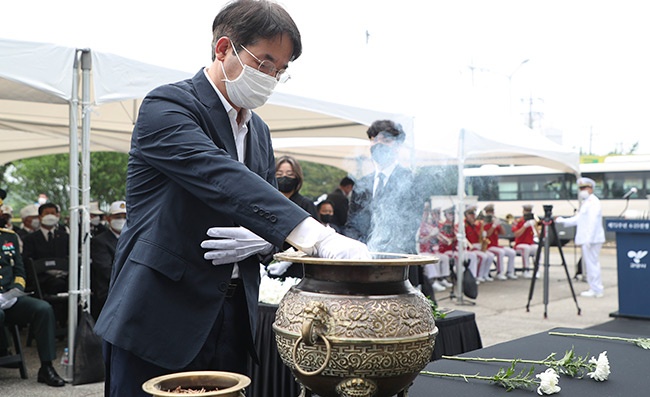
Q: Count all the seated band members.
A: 6